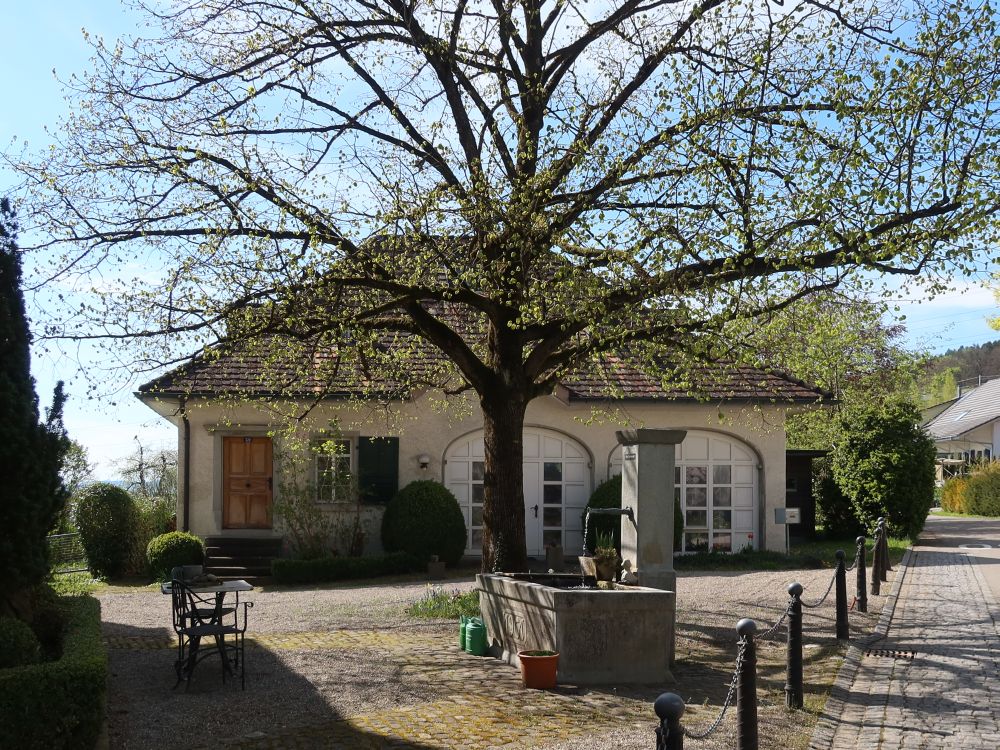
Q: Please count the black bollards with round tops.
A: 8